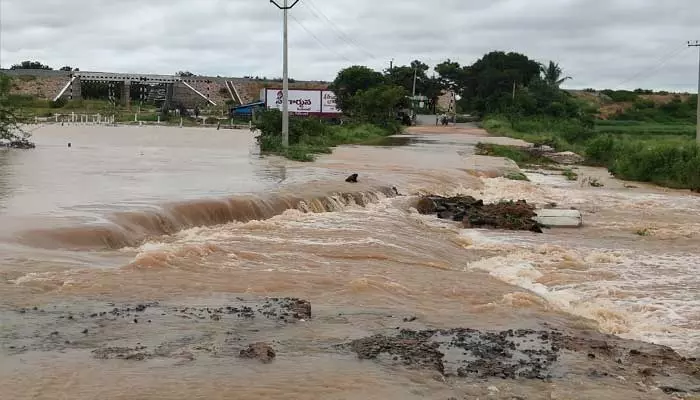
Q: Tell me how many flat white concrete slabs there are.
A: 1